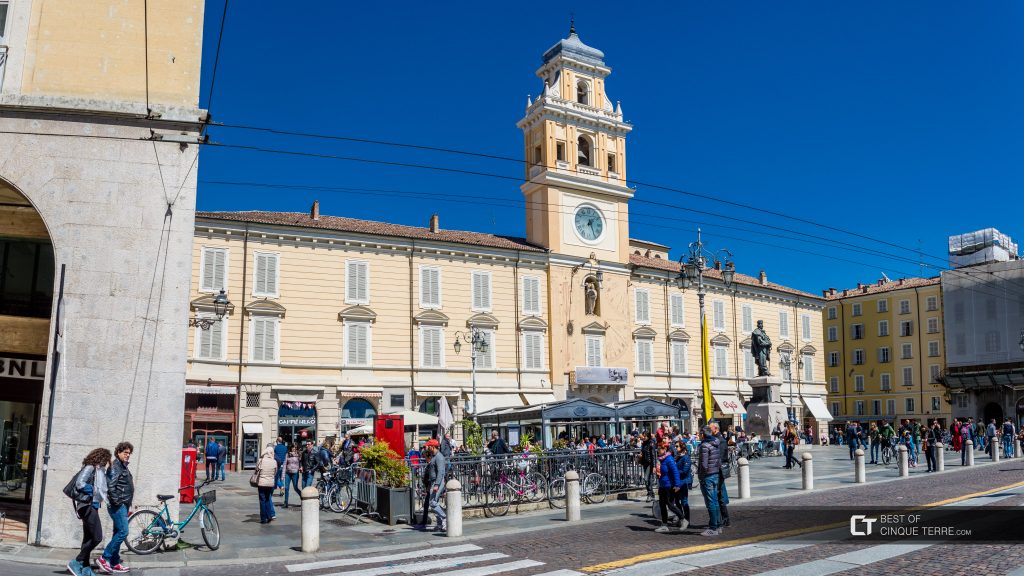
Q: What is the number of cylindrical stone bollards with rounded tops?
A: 11